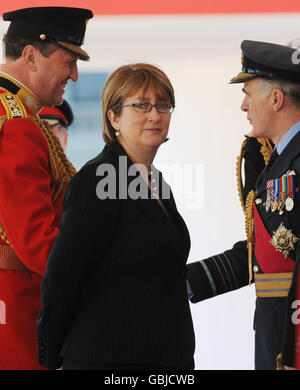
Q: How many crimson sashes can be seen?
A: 1